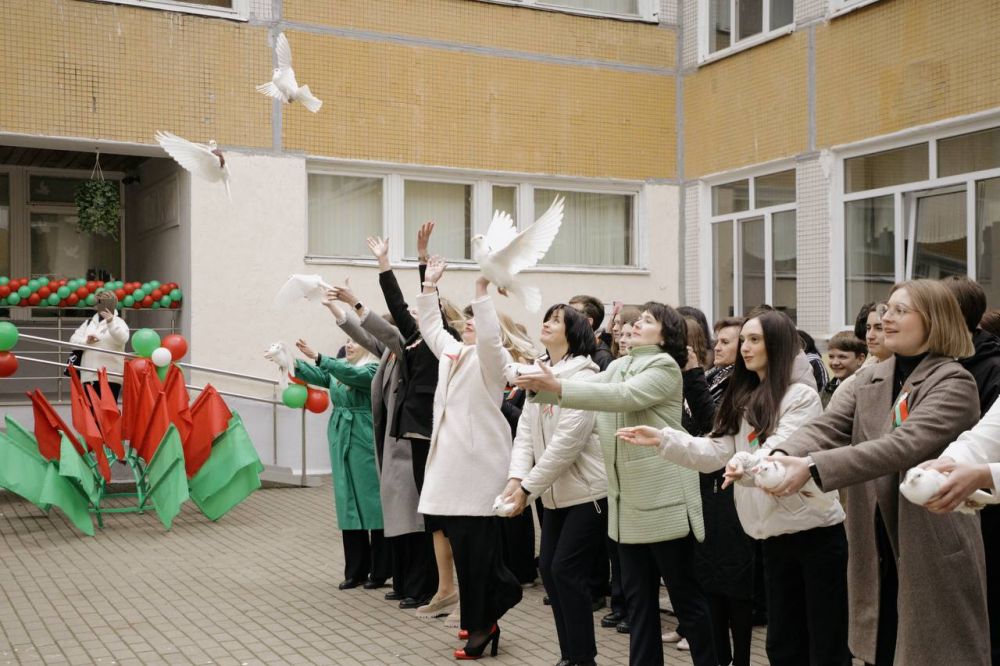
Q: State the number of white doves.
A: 9